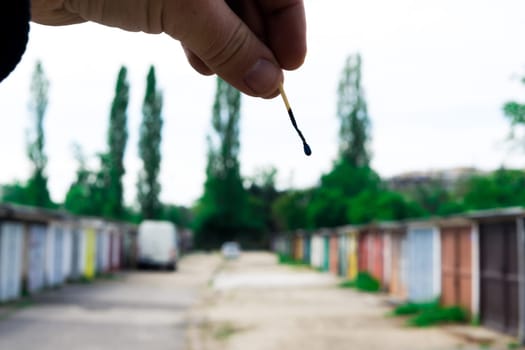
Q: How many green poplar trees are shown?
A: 5